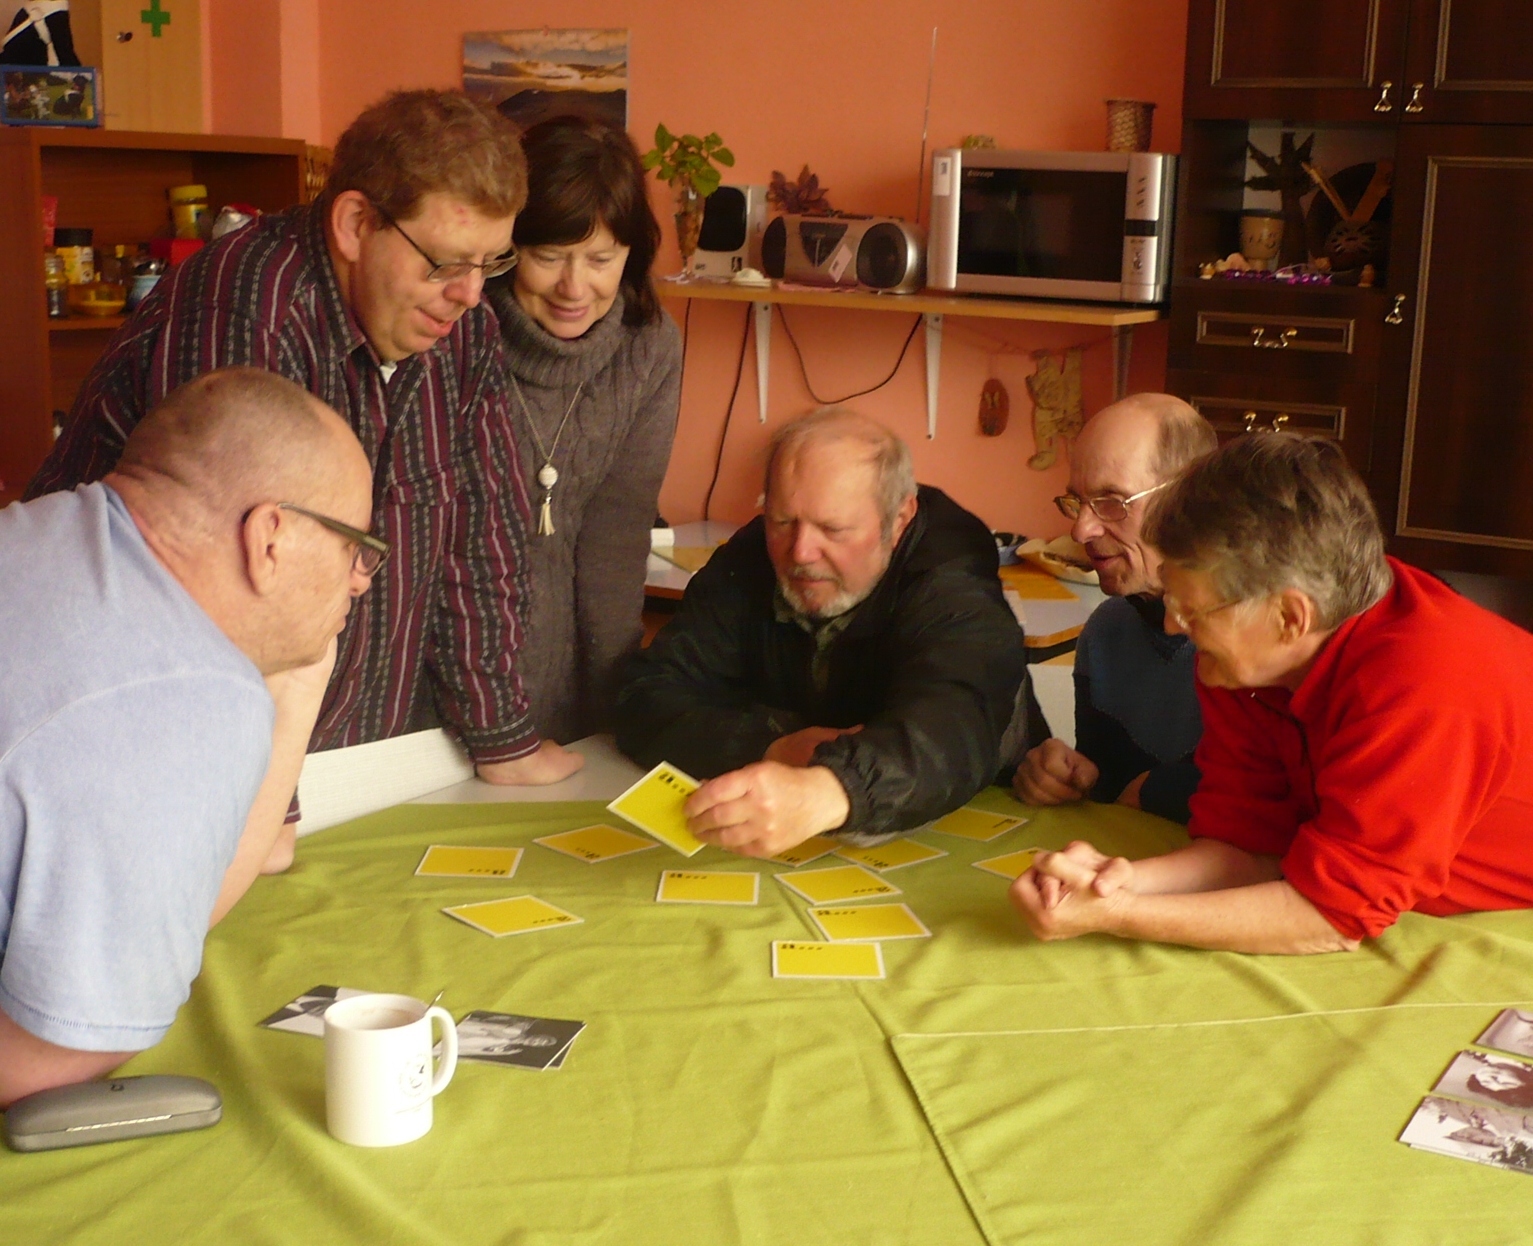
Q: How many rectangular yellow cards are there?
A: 12